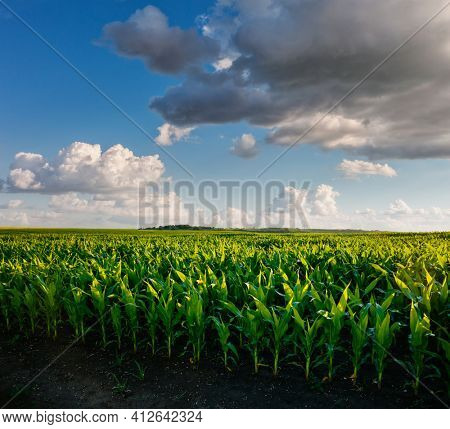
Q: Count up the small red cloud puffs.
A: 0